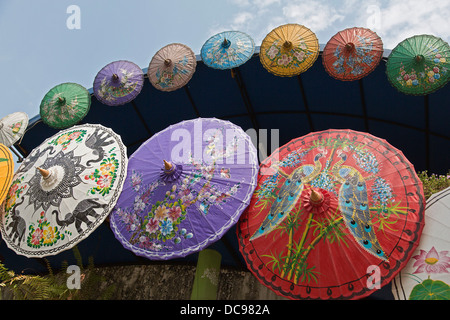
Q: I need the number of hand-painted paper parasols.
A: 13